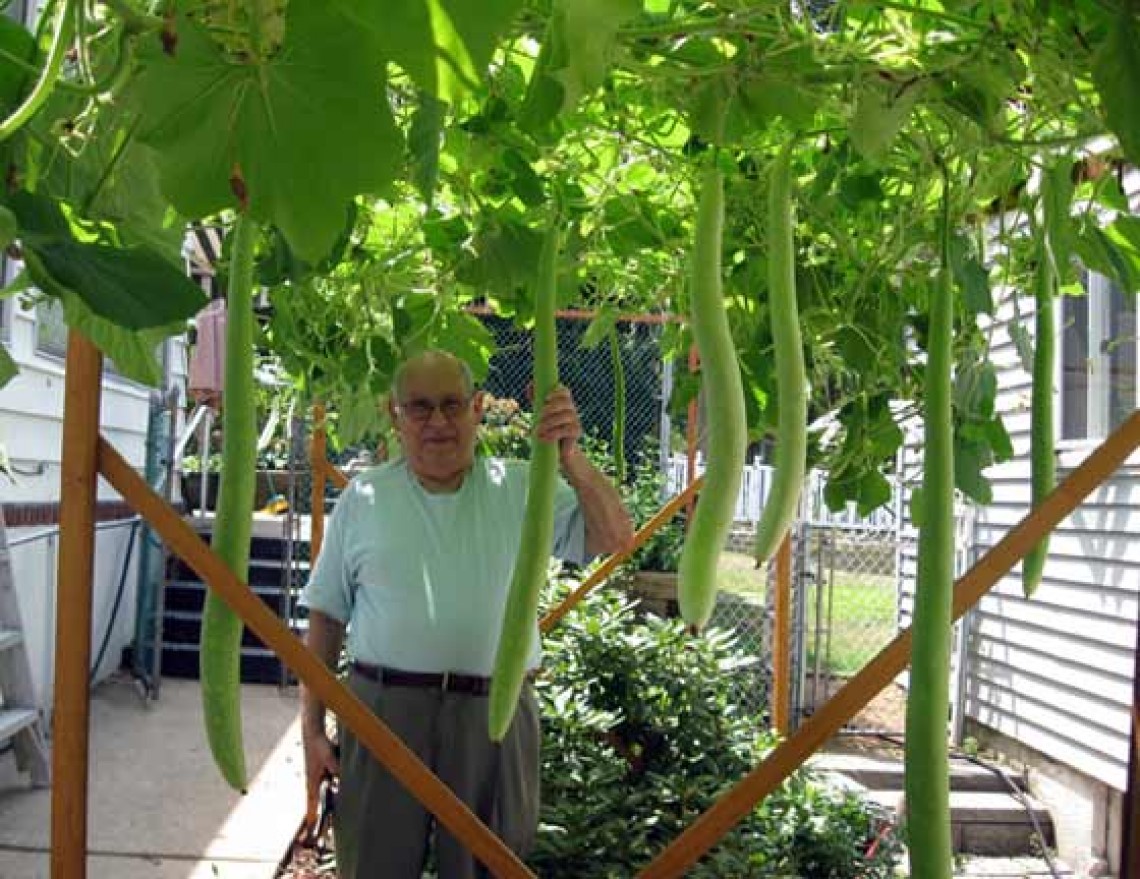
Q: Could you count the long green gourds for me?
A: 7